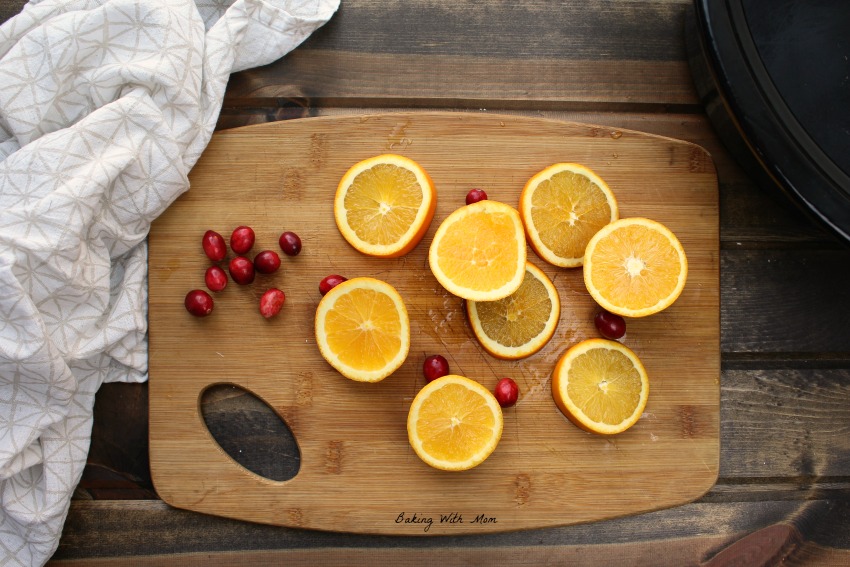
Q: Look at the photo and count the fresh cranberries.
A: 13